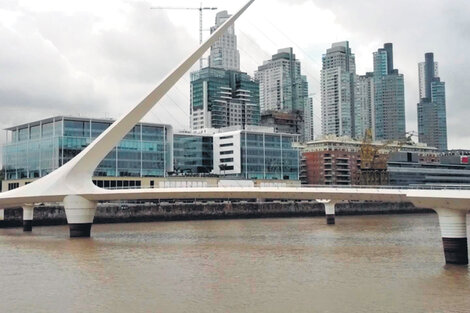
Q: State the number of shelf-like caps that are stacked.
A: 0